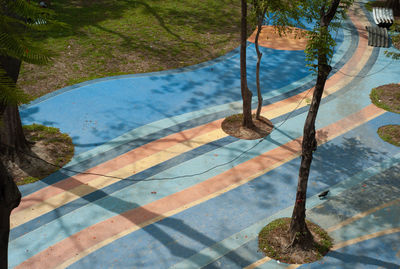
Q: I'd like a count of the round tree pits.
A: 5